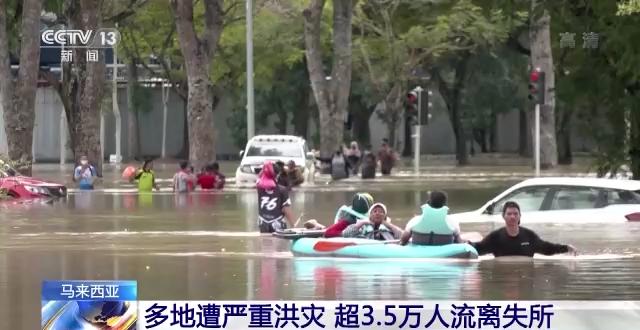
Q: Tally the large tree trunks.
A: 5